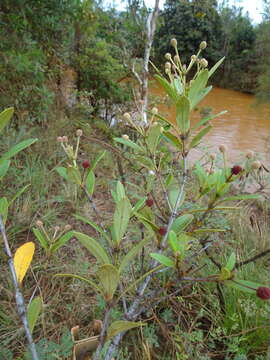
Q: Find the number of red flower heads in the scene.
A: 5